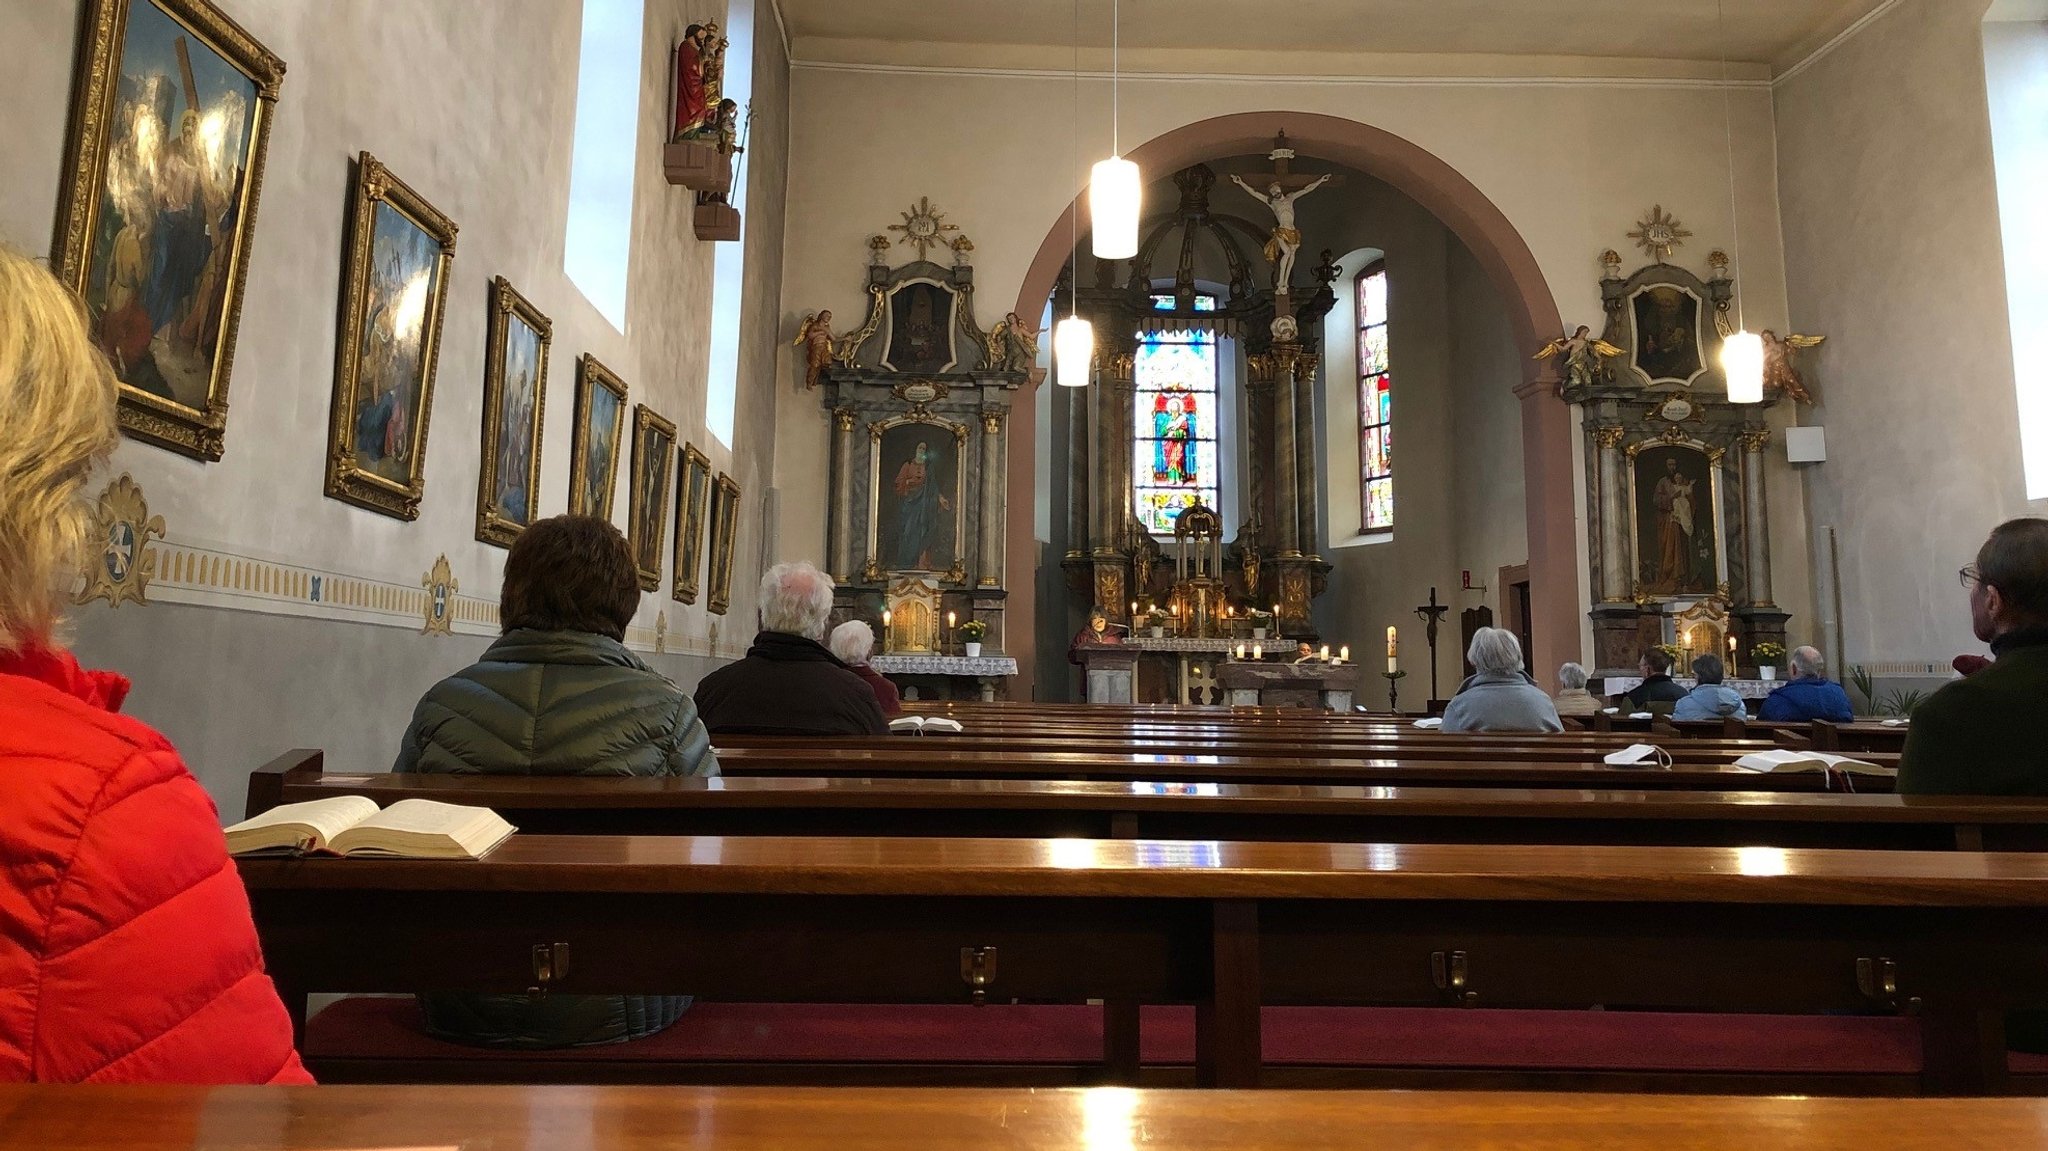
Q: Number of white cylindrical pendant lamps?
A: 3